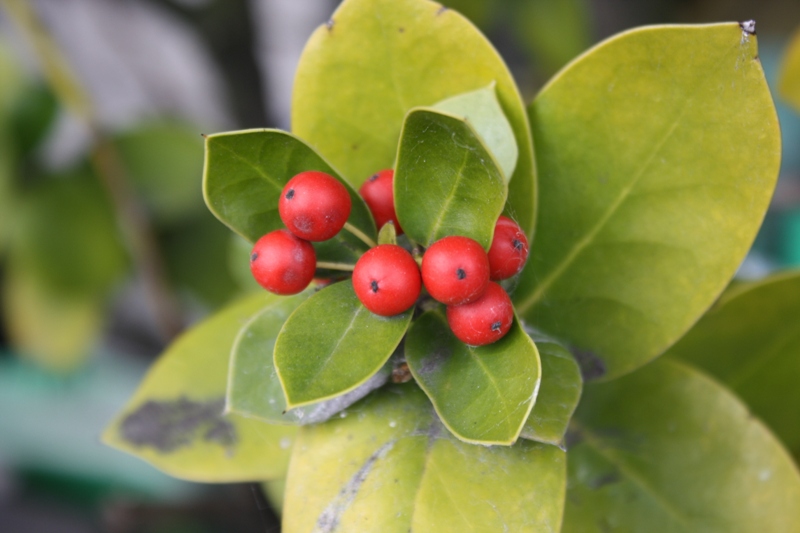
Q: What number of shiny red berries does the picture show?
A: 7